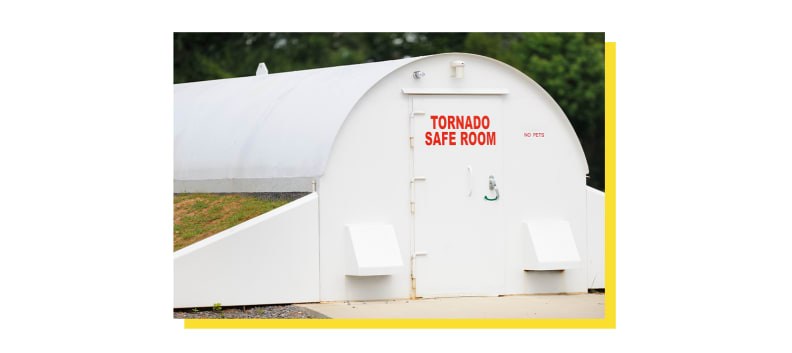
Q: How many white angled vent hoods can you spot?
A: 2